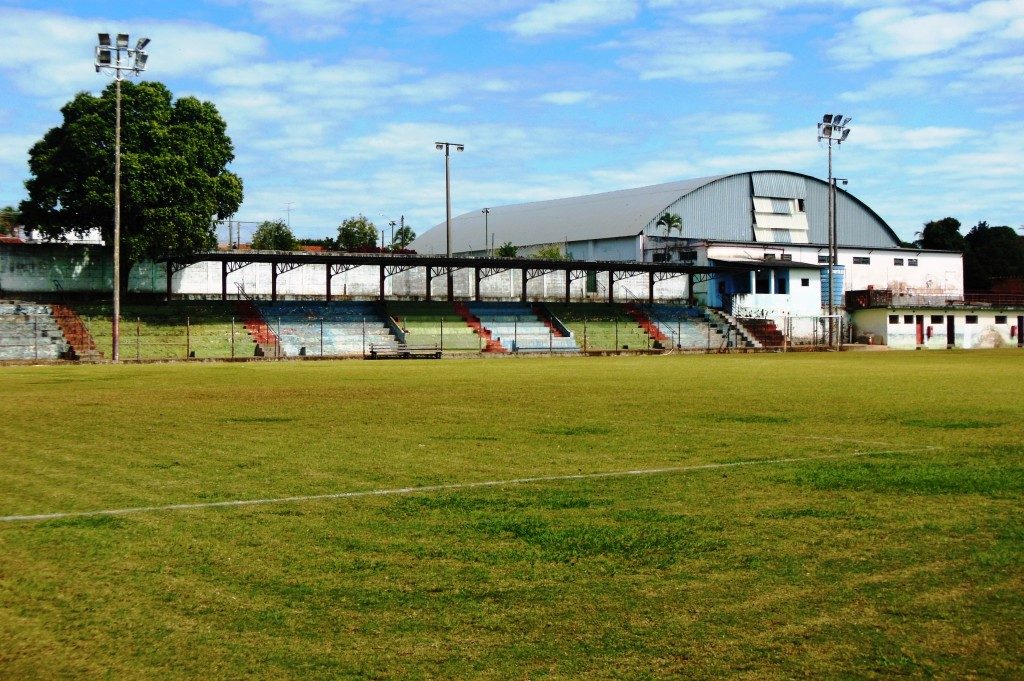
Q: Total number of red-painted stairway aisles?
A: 5